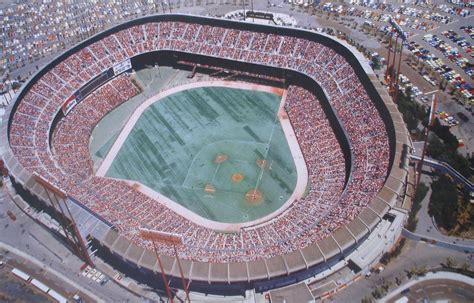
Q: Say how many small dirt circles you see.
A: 5